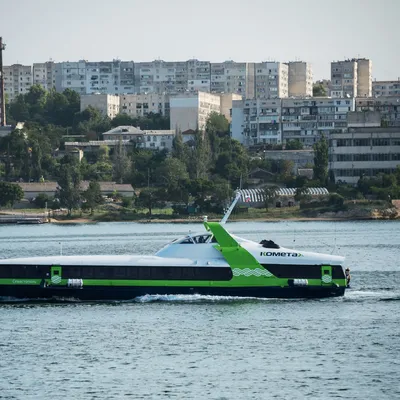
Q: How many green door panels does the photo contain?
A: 2